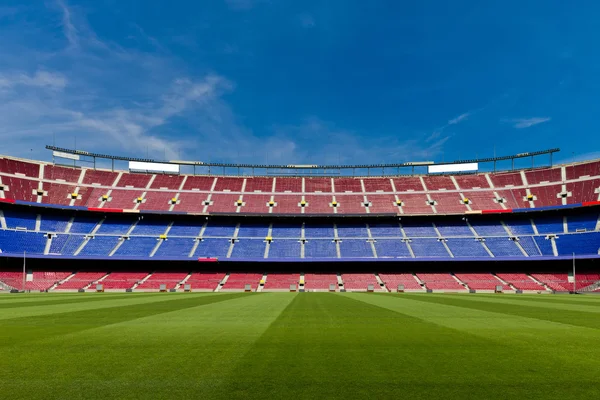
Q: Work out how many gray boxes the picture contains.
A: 9